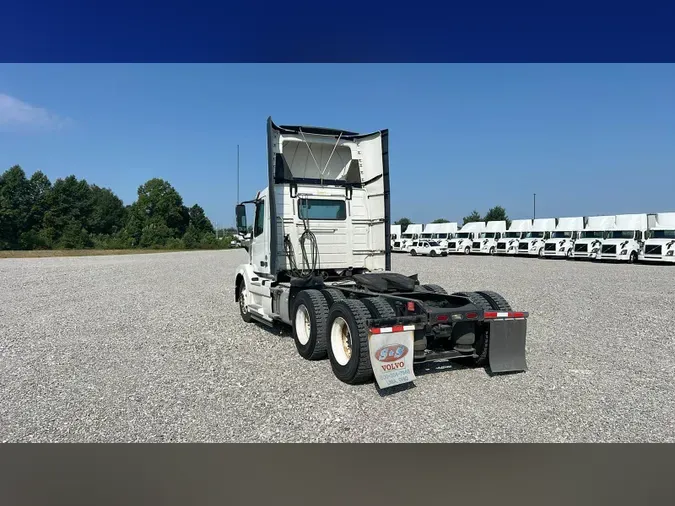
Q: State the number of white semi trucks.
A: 13